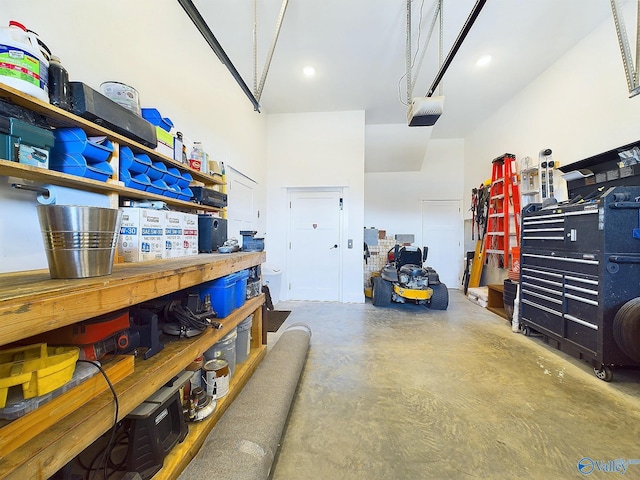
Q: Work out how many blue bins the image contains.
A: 12